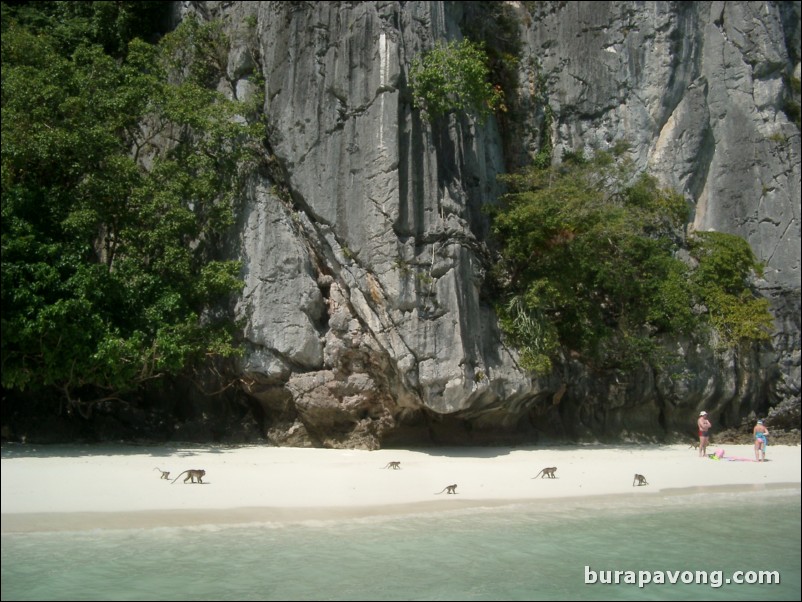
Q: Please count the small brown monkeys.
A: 6